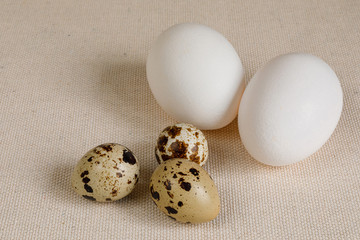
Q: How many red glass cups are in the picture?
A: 0